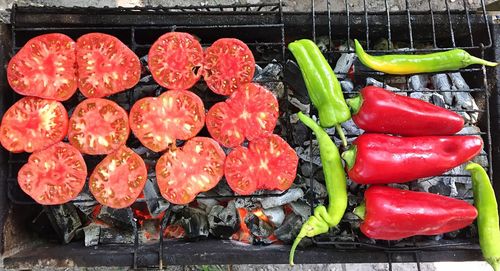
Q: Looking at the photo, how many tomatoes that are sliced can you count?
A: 12